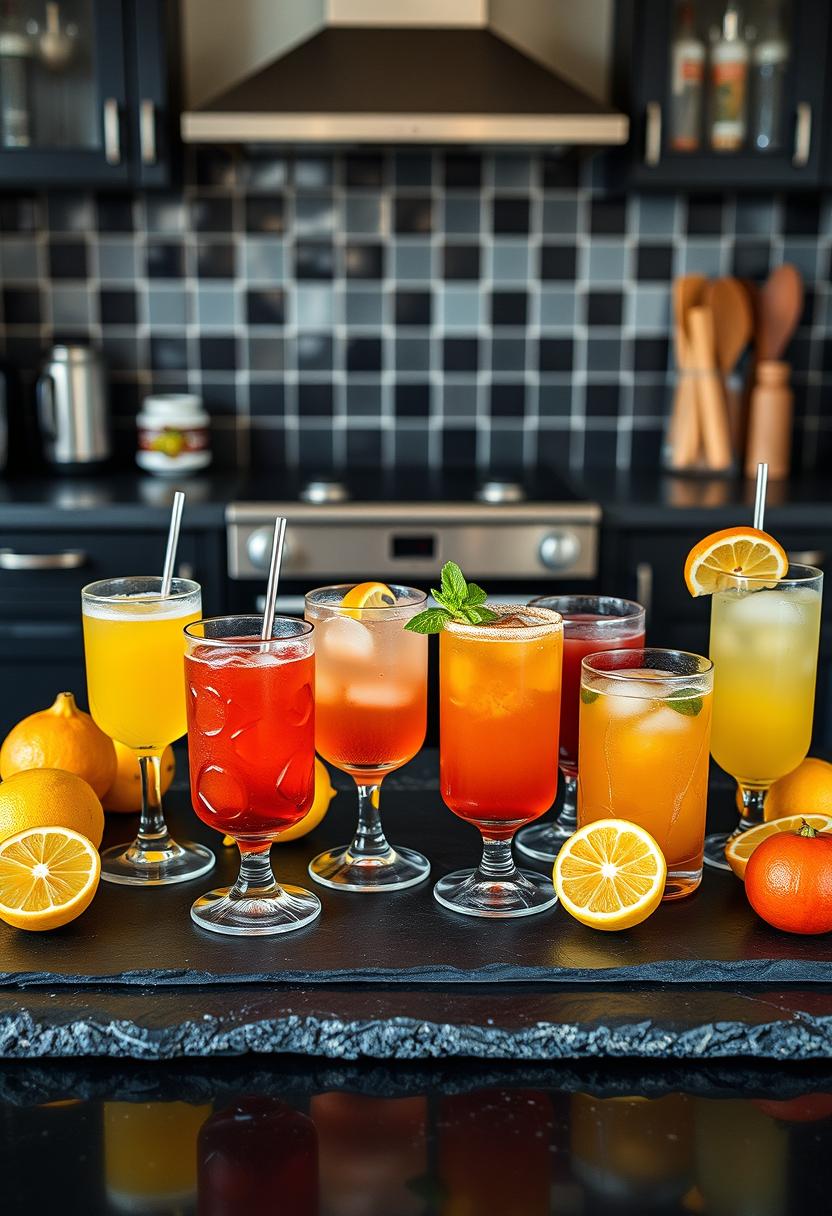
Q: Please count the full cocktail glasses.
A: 7